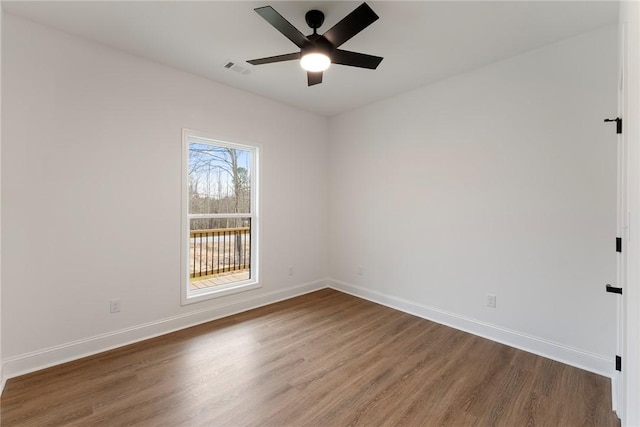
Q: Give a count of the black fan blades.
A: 5